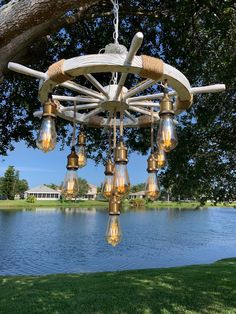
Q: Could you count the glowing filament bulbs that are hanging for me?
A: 9